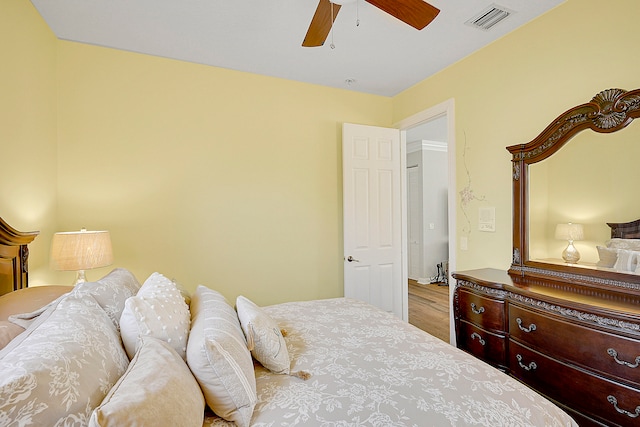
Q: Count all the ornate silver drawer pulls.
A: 6